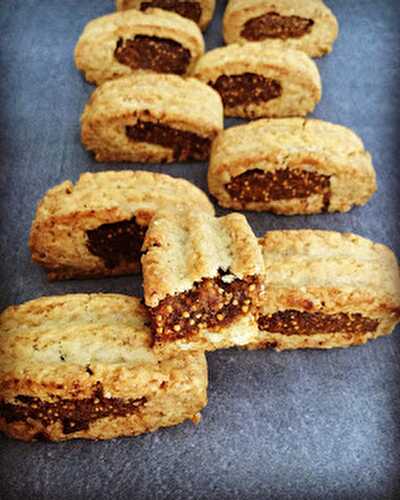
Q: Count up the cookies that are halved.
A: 1